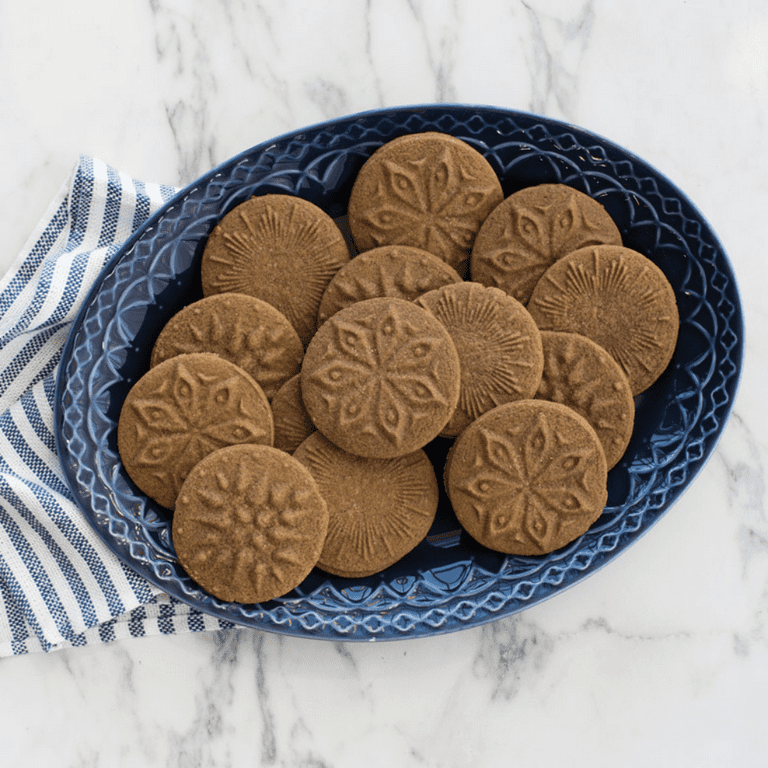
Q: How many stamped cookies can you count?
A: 14